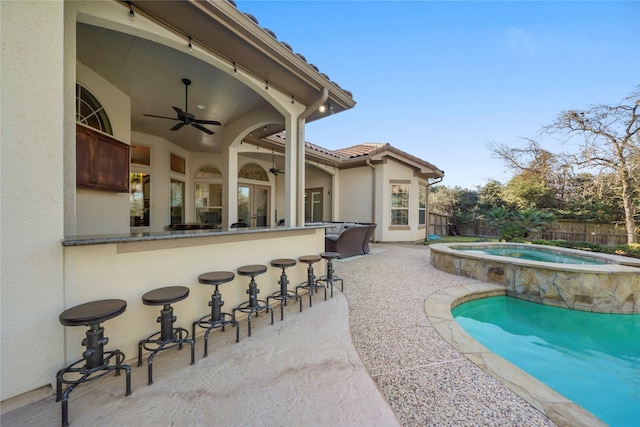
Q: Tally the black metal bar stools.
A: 7